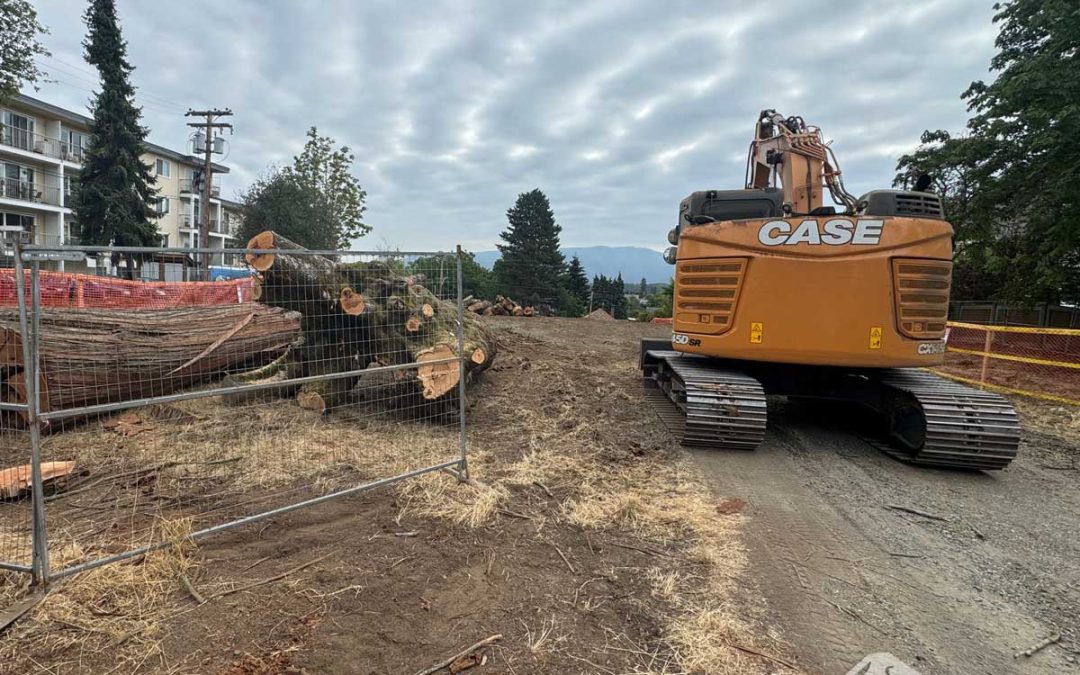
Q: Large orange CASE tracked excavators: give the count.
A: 1